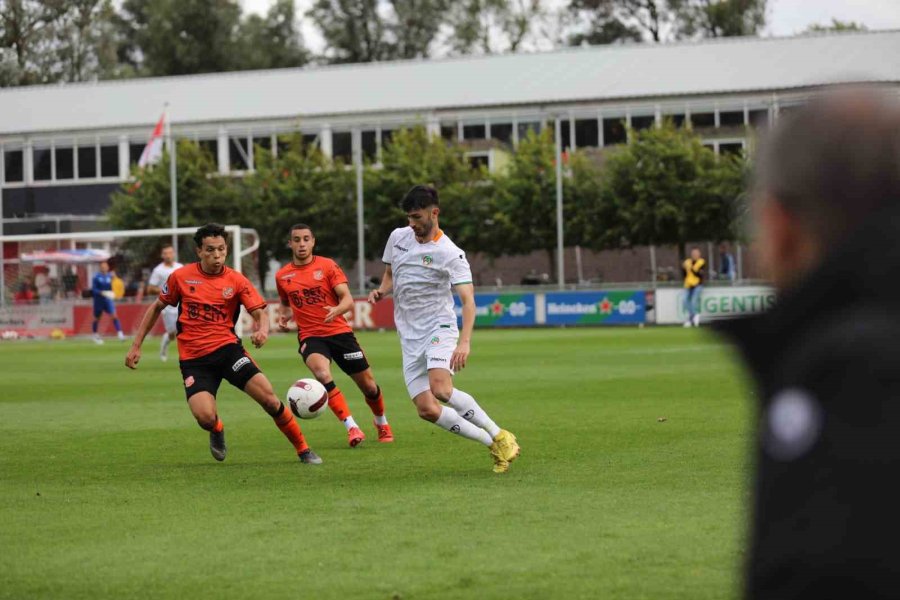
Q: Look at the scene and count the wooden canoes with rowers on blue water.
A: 0